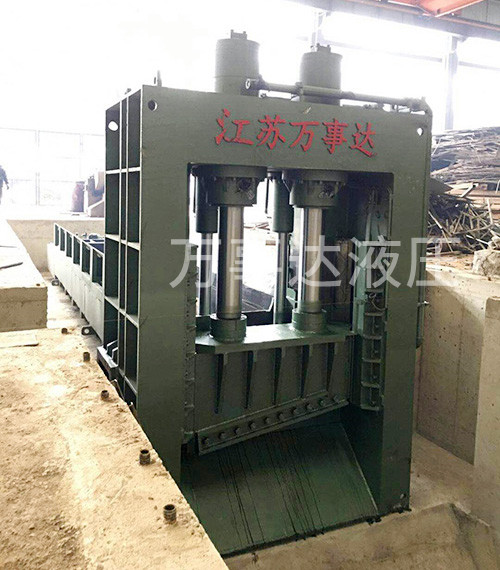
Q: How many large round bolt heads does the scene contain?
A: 10